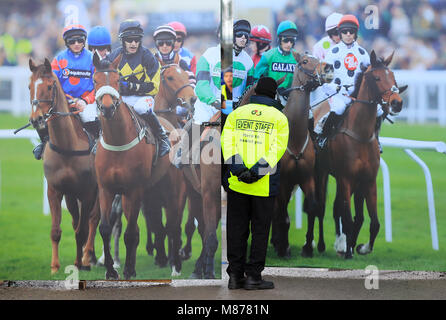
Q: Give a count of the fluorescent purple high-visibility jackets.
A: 0